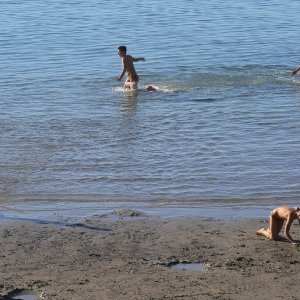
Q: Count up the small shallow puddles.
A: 2